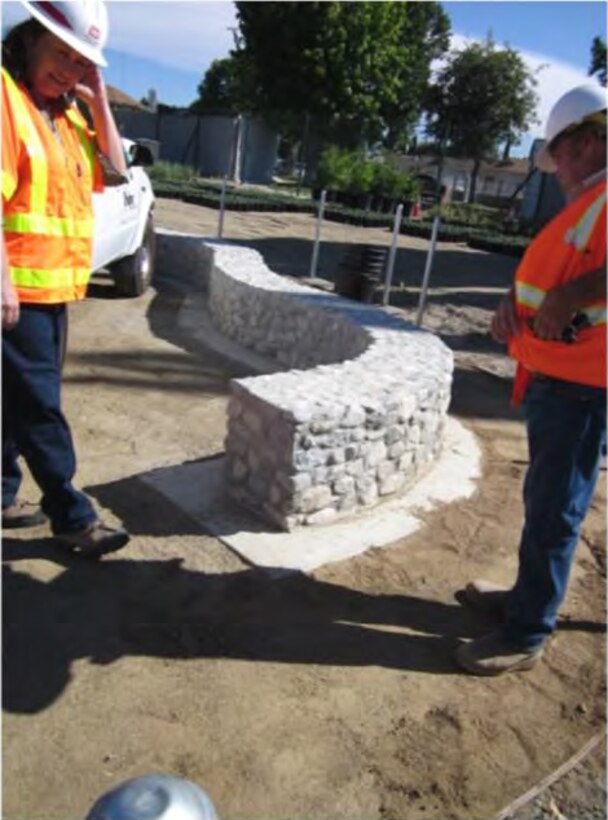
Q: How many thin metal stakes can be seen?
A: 4